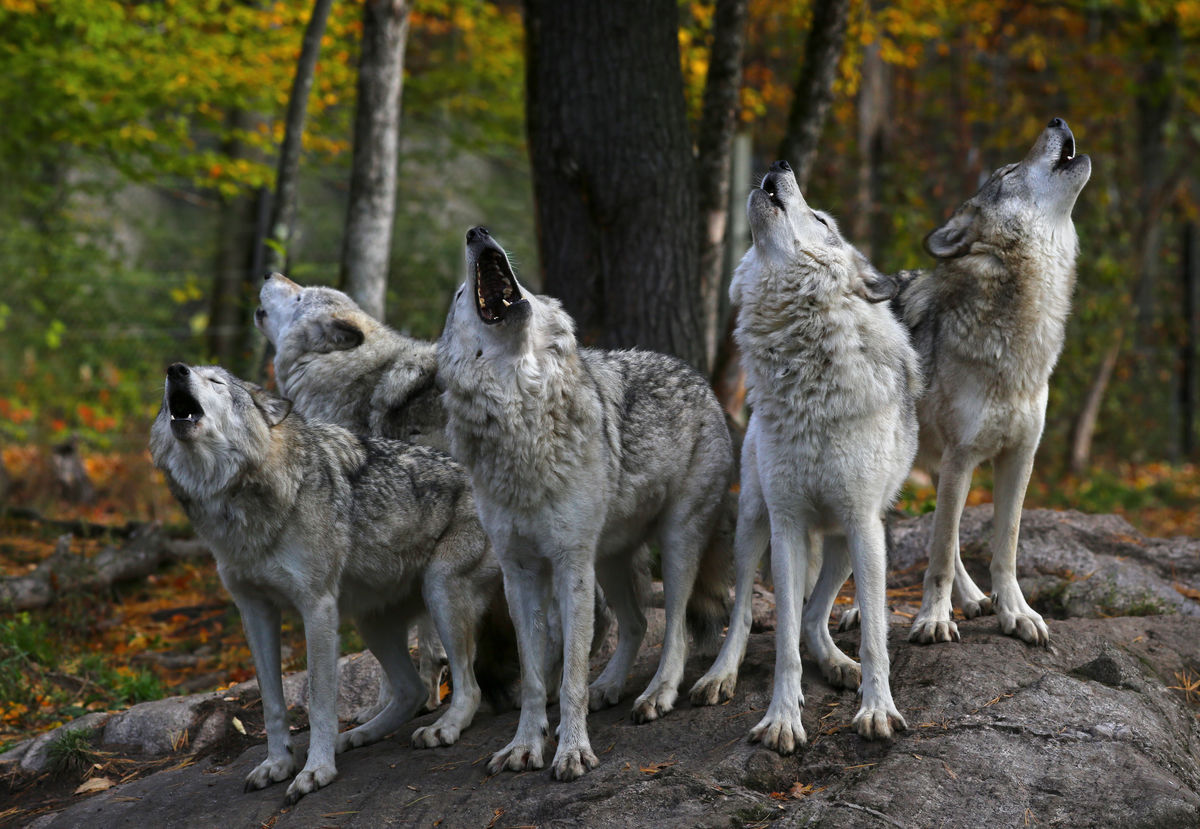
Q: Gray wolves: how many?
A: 5